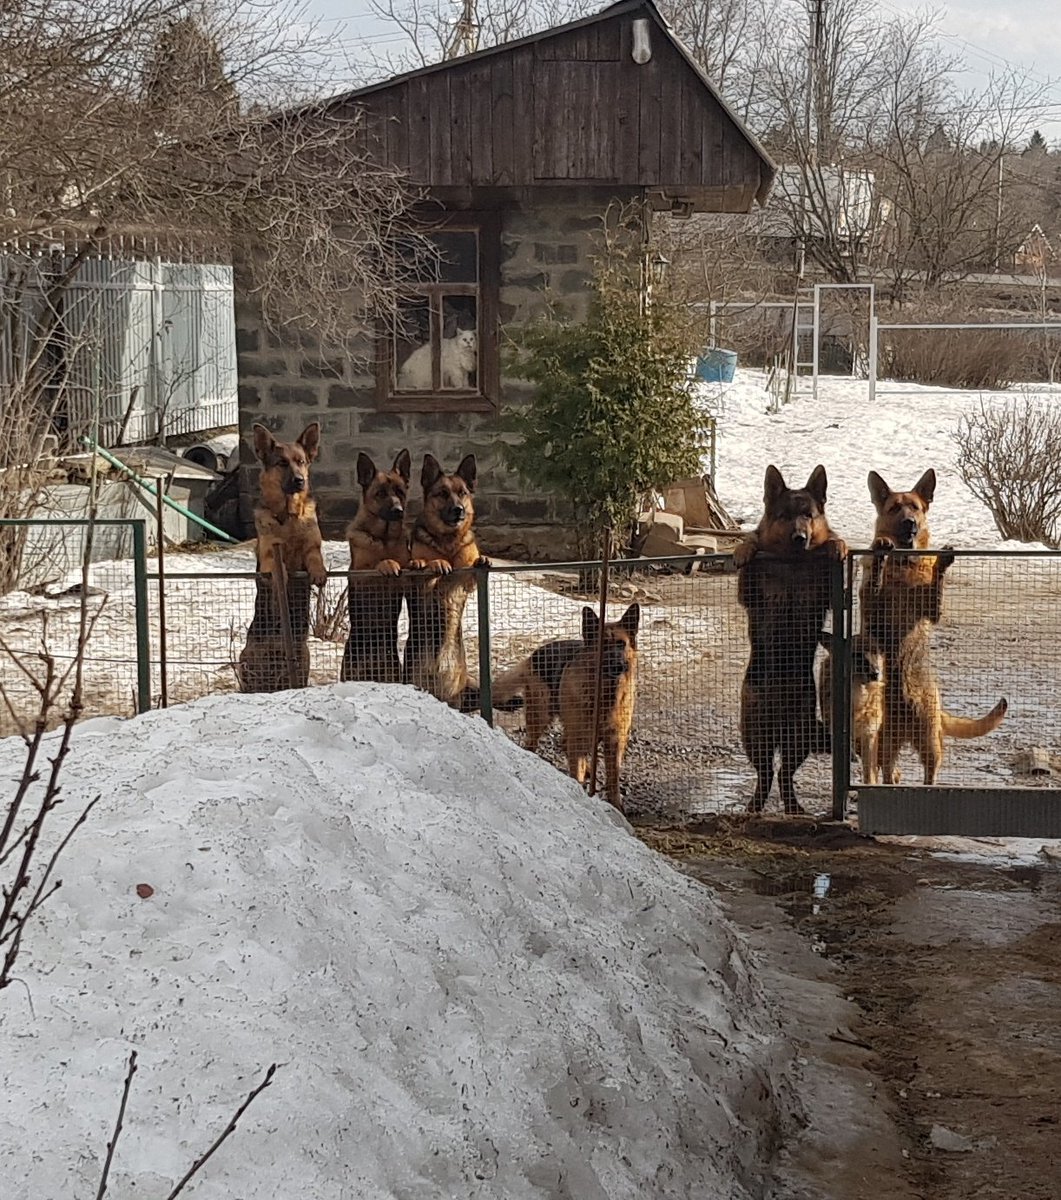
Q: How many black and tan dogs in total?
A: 7